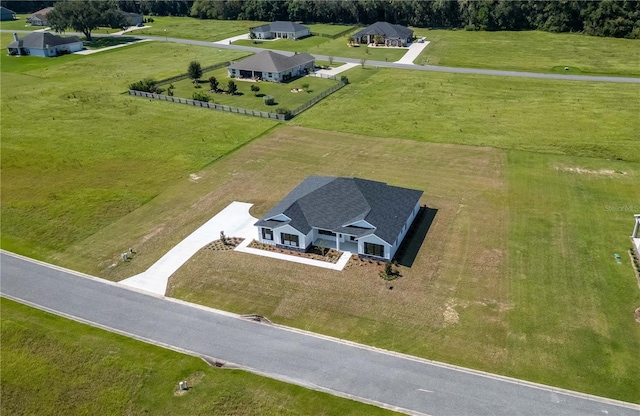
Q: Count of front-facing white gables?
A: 4